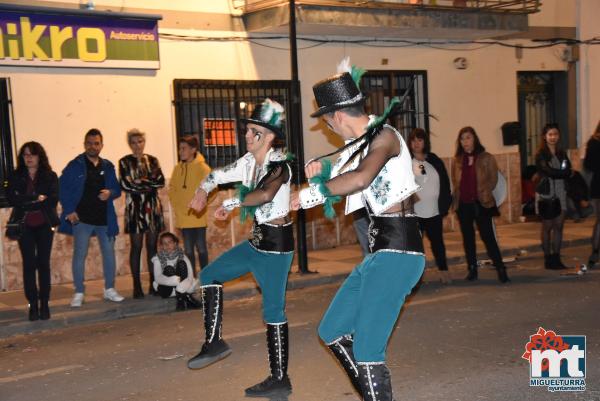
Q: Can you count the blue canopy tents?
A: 0